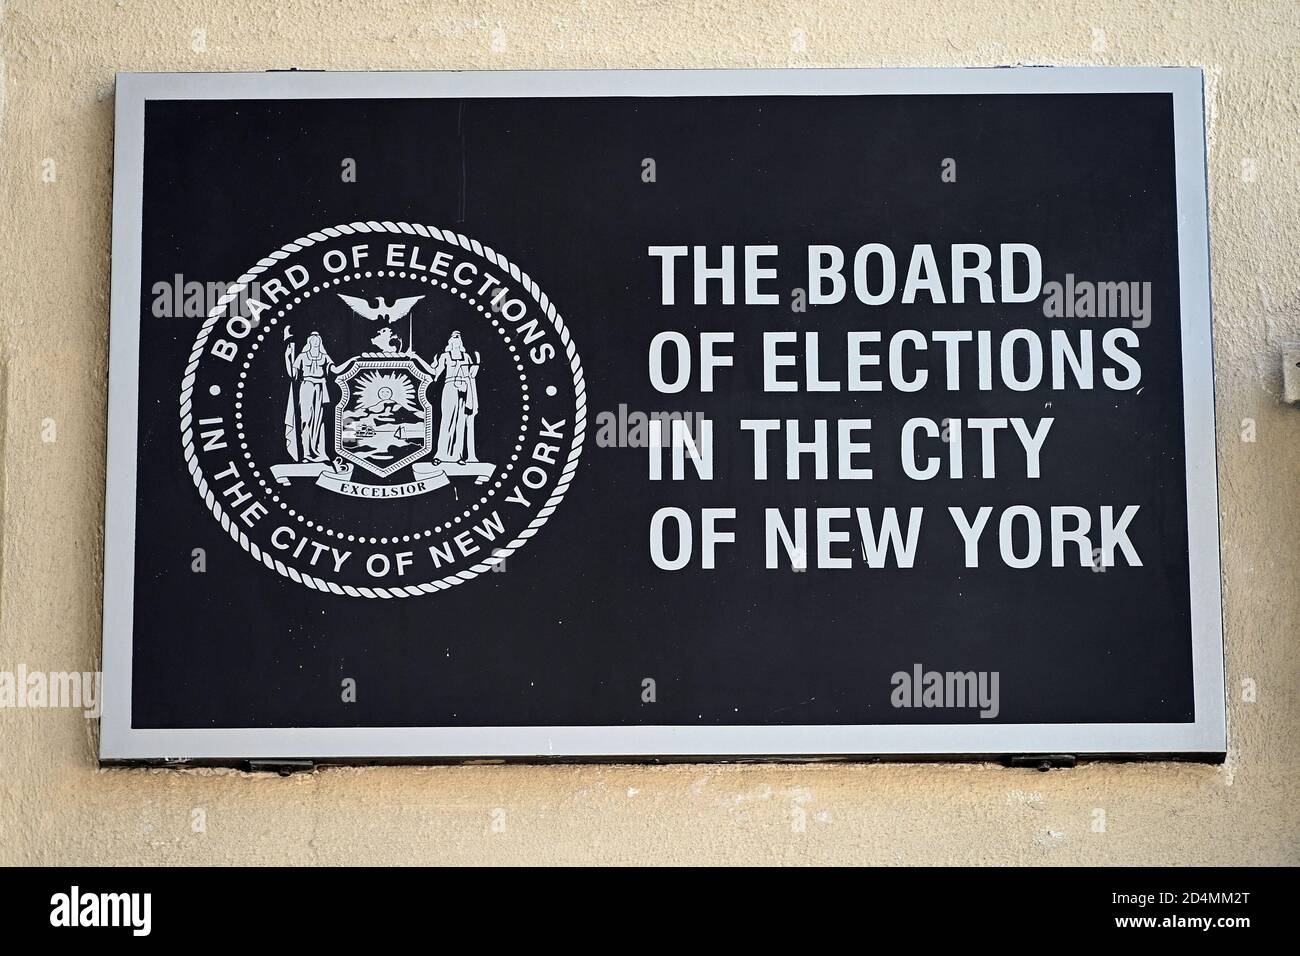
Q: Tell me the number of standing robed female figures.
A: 2